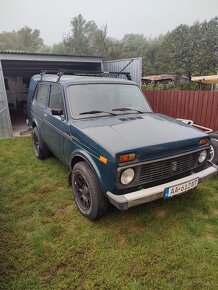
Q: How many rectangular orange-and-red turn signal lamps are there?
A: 2